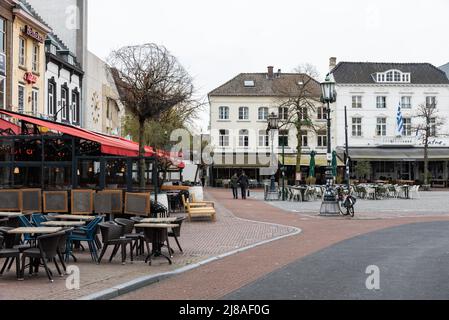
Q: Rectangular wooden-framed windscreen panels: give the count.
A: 6